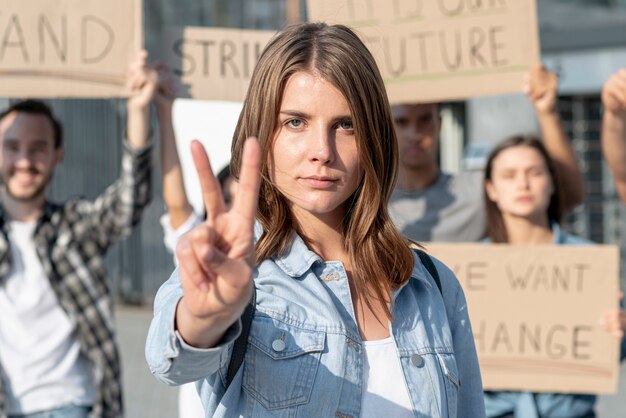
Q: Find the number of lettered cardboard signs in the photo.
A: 4